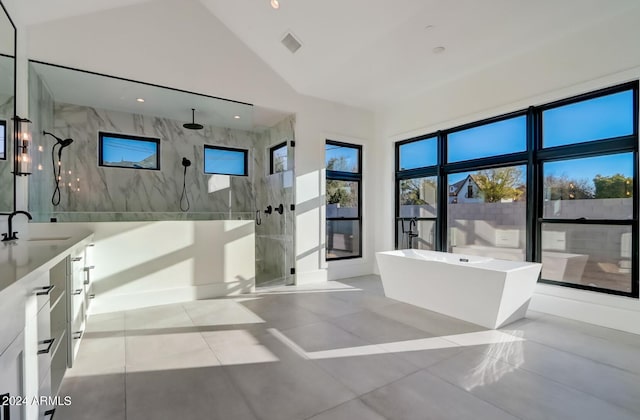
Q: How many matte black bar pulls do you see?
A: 11